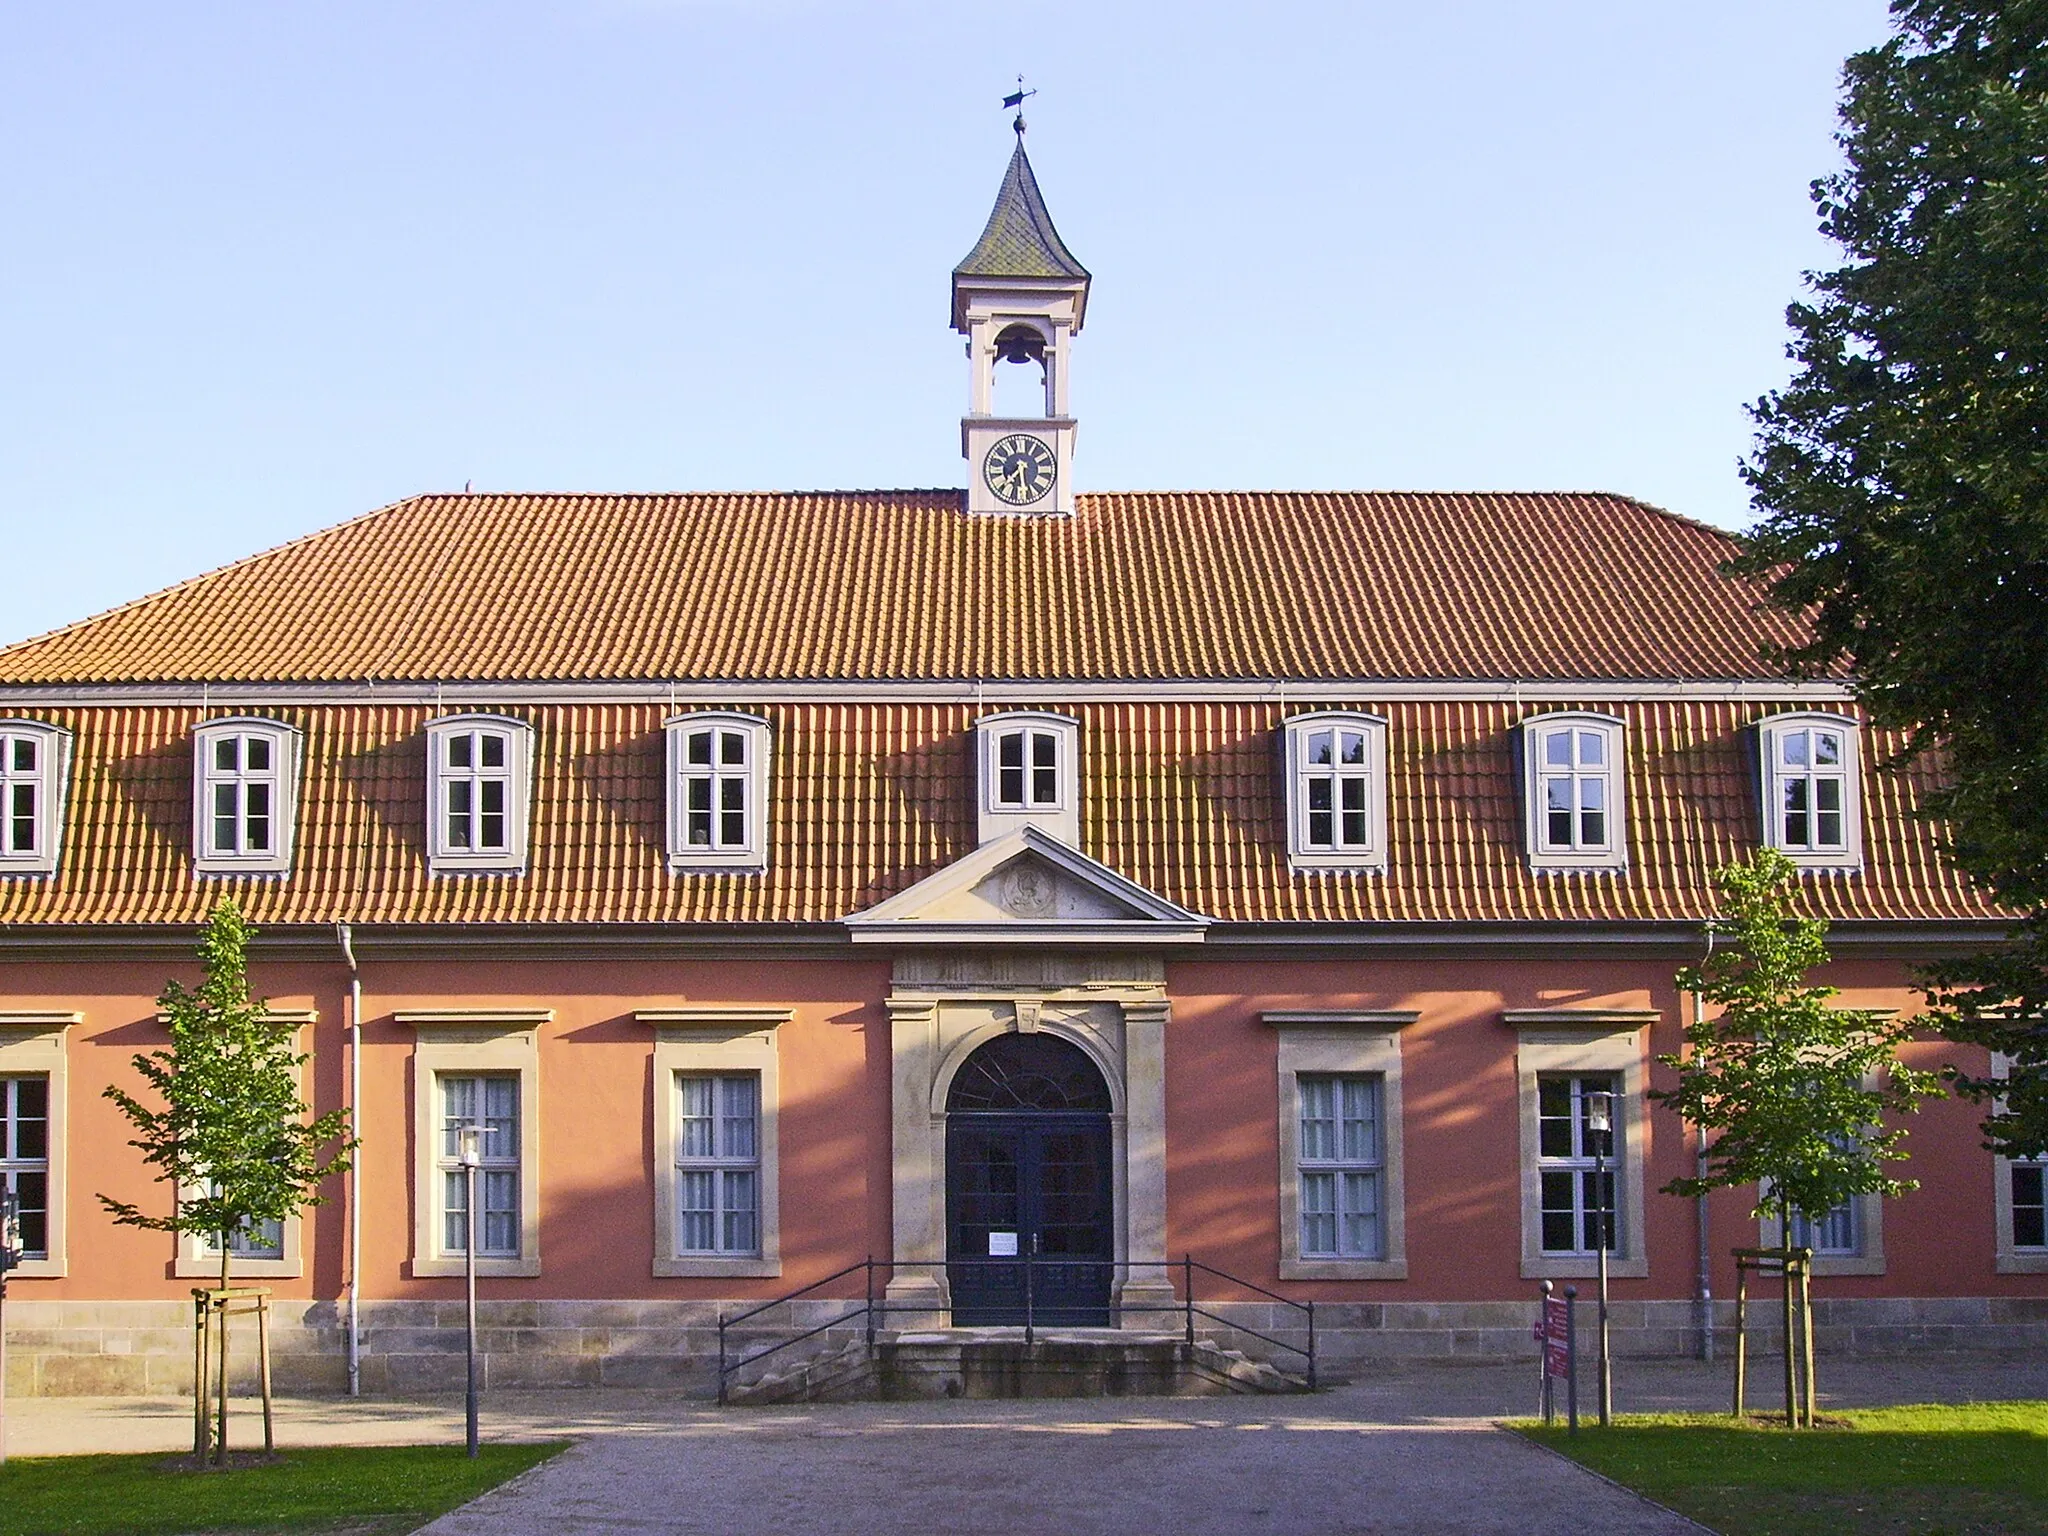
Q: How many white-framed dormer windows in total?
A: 8